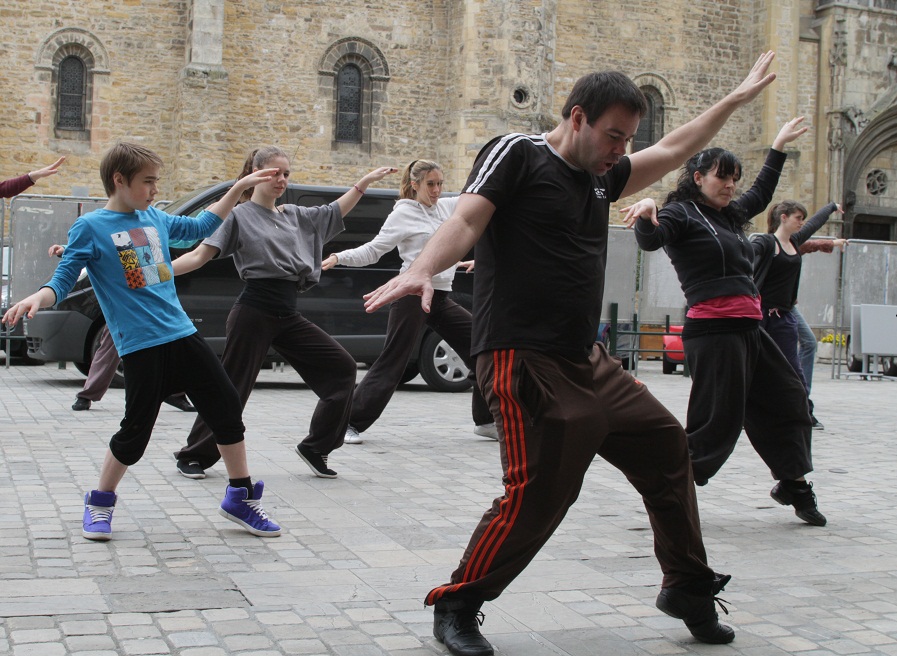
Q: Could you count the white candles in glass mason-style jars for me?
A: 0